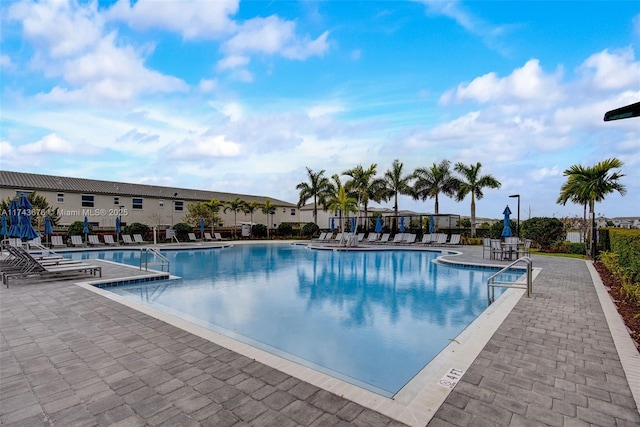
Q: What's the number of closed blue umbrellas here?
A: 13